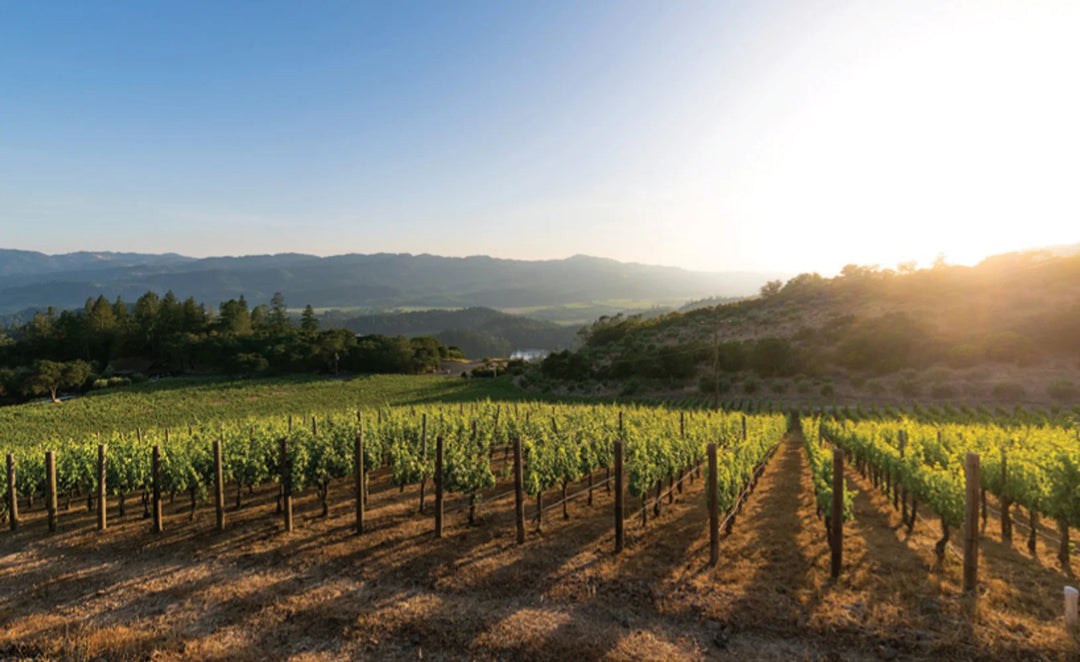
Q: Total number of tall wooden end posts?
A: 13